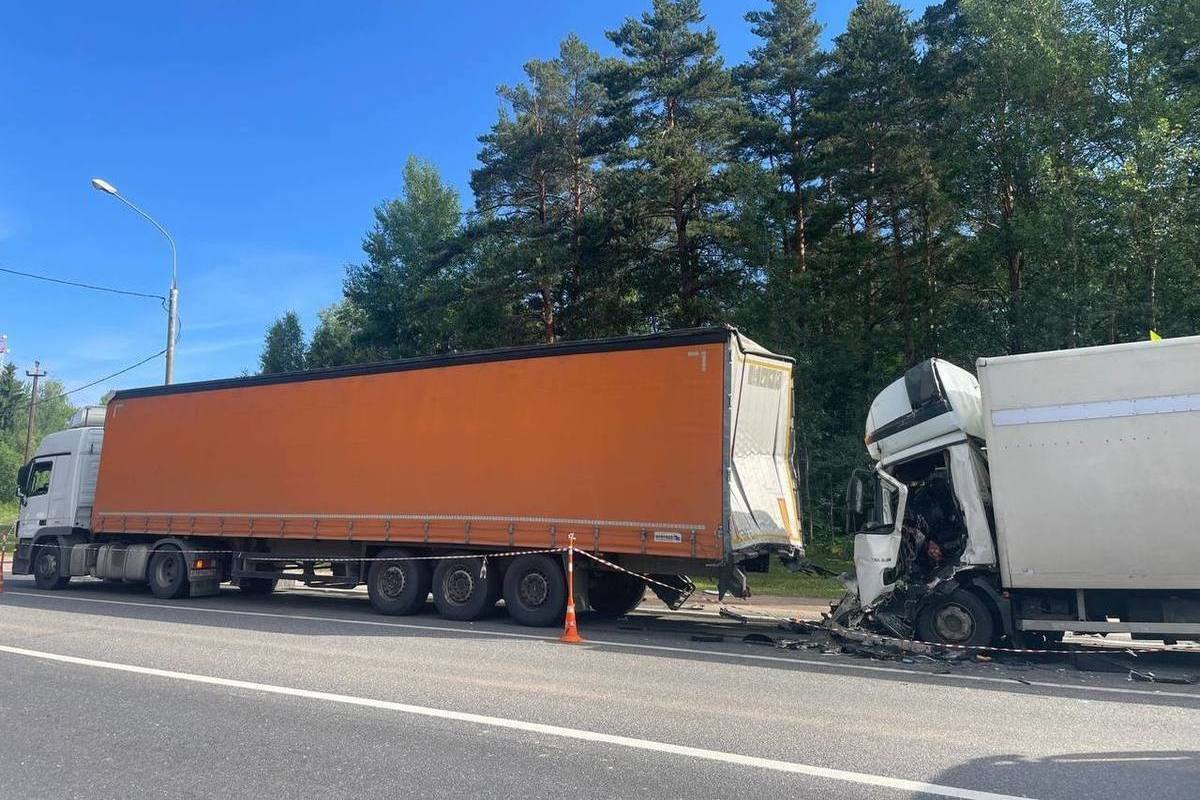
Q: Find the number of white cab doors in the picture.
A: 2